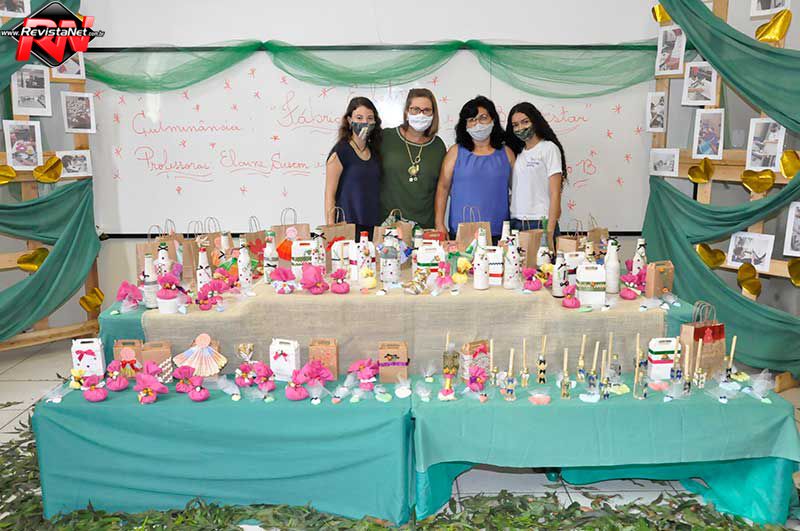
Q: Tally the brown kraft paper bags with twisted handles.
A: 13